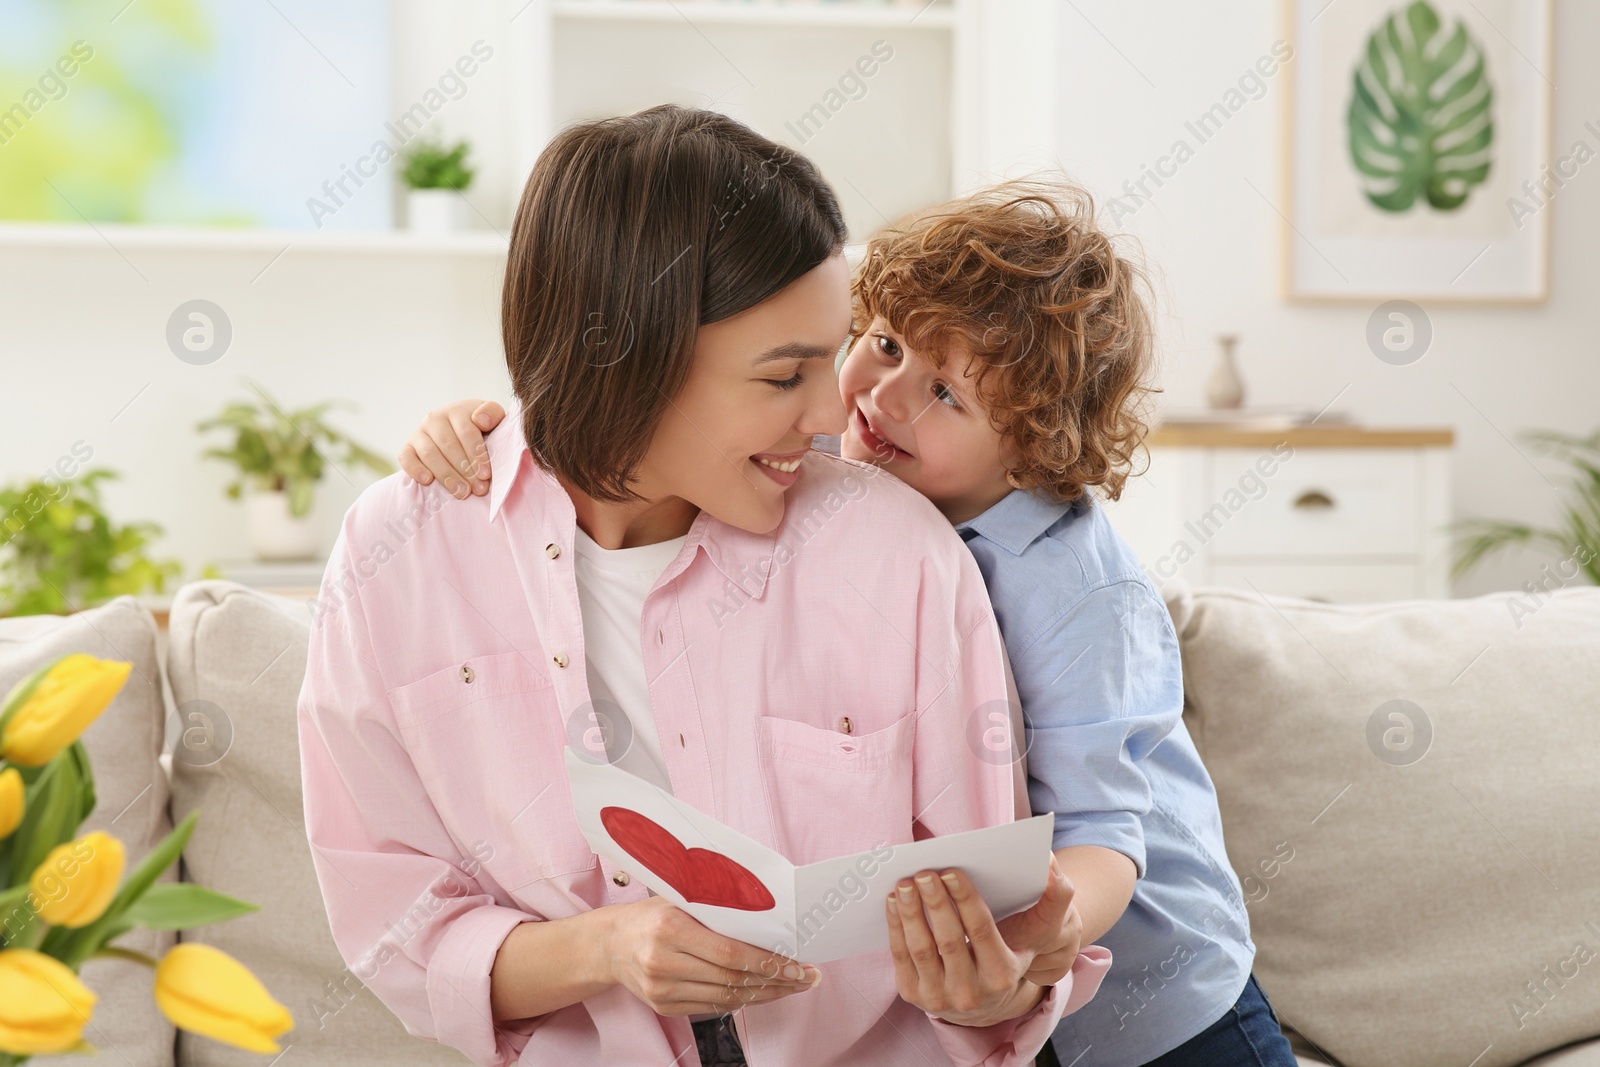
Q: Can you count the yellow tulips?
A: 5